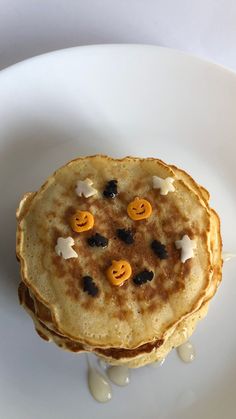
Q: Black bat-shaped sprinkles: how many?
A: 6